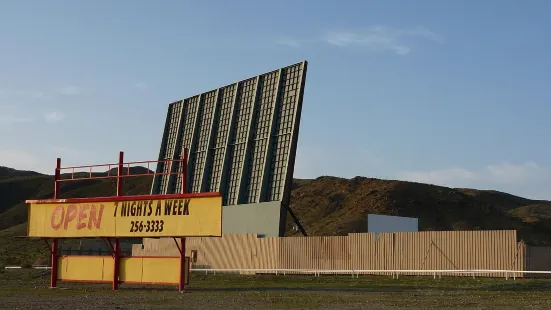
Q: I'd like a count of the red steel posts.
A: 3